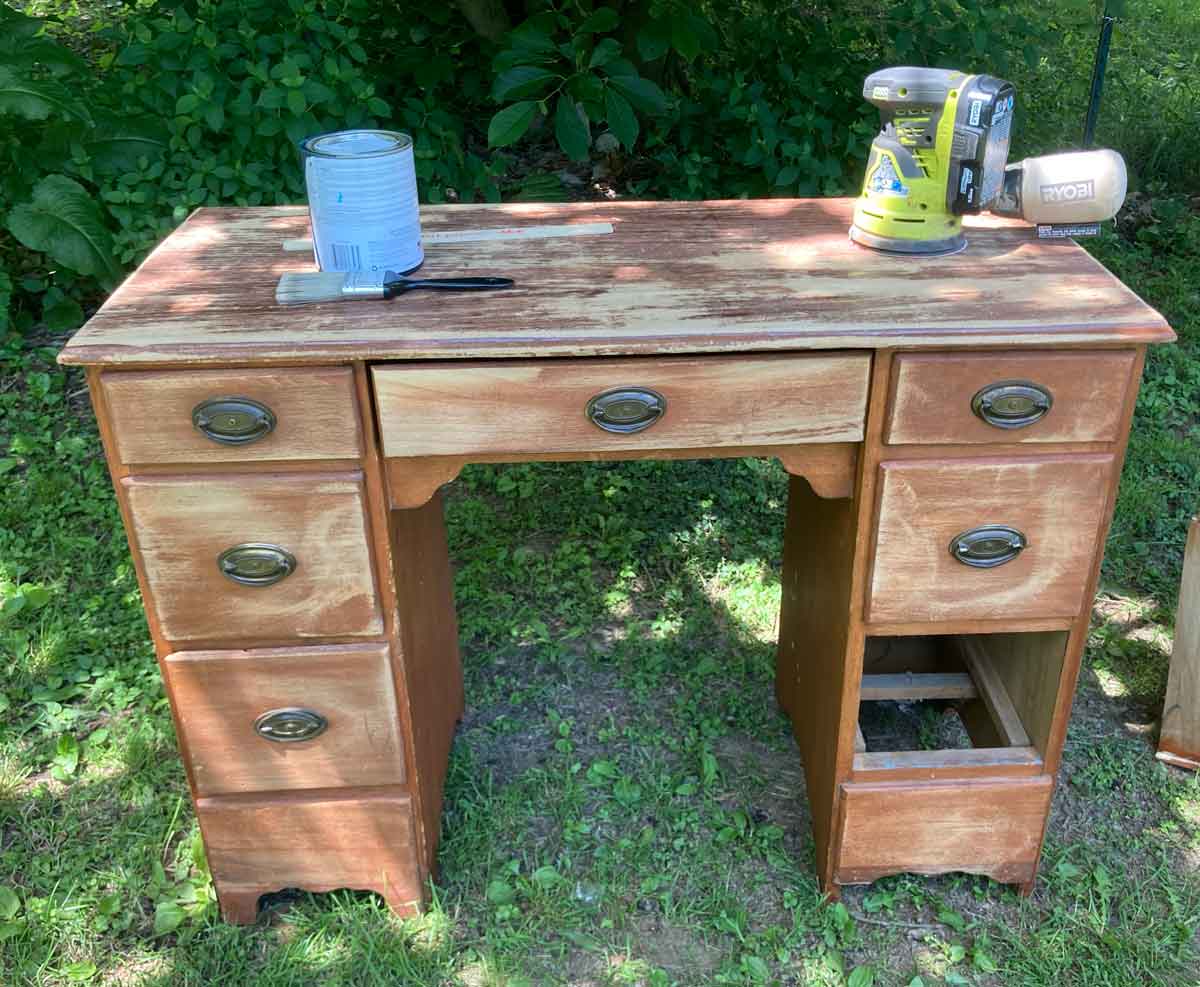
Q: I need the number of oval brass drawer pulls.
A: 6